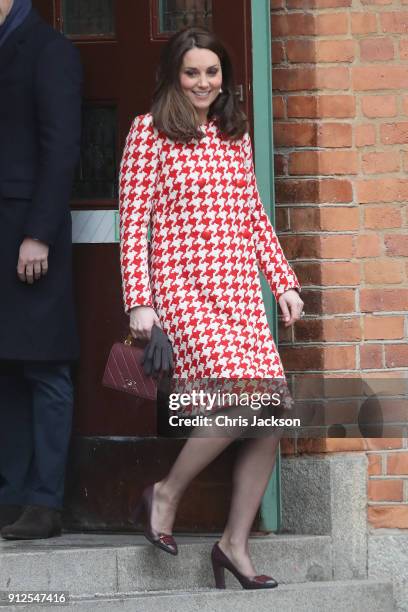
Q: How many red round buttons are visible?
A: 4